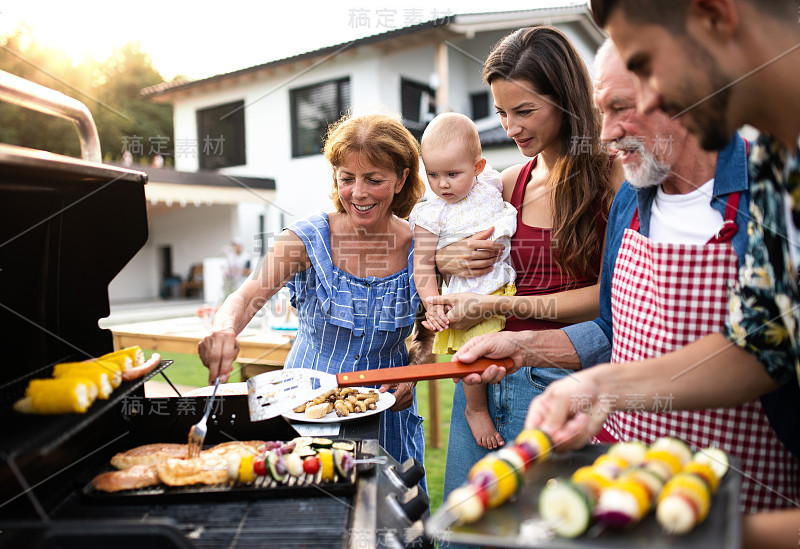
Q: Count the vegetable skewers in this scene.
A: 5